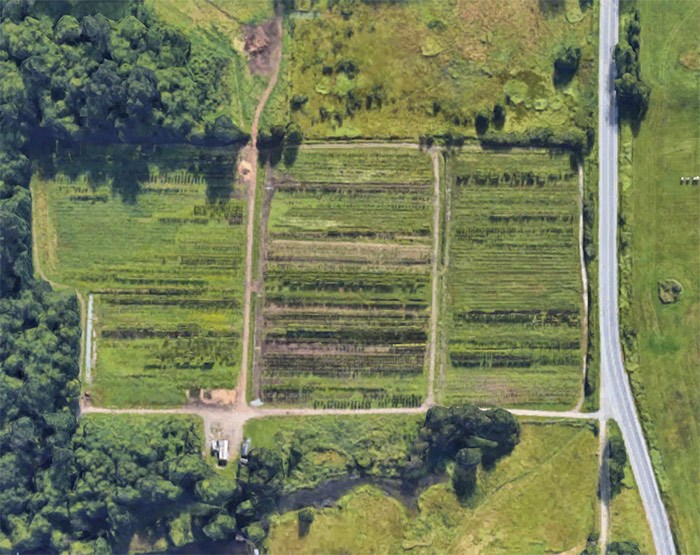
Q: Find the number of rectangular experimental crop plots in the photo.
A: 3